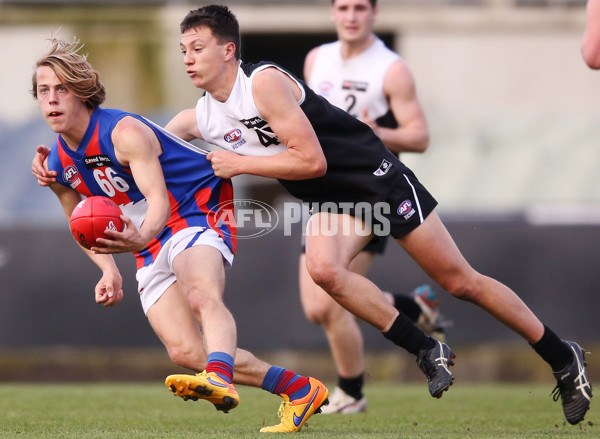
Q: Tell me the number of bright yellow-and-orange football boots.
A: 2